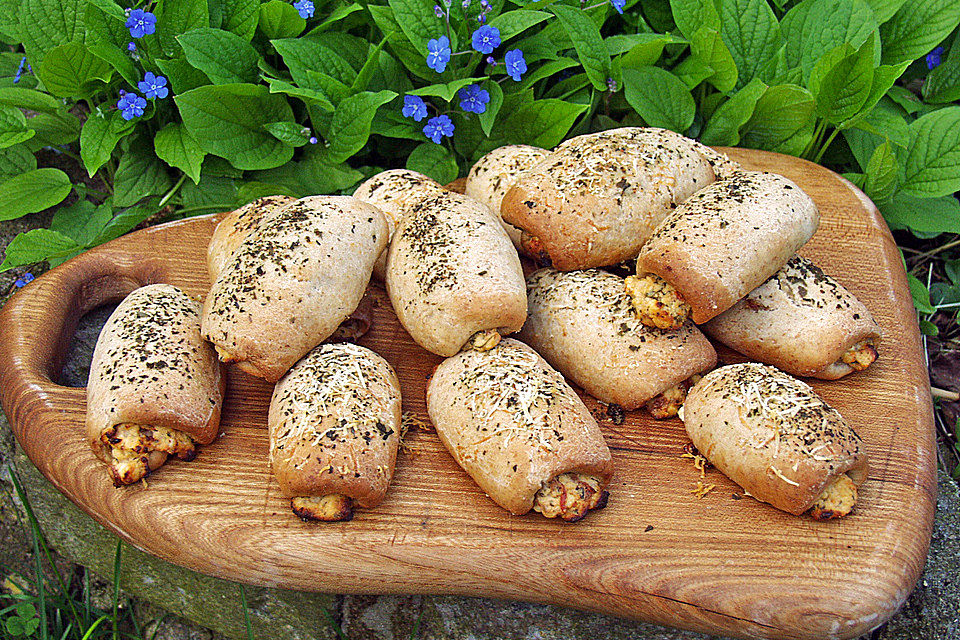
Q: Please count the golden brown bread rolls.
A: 14